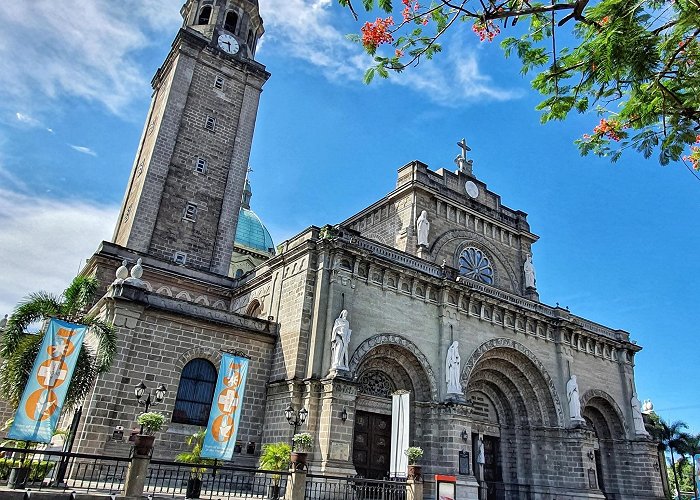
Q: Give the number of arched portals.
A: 3